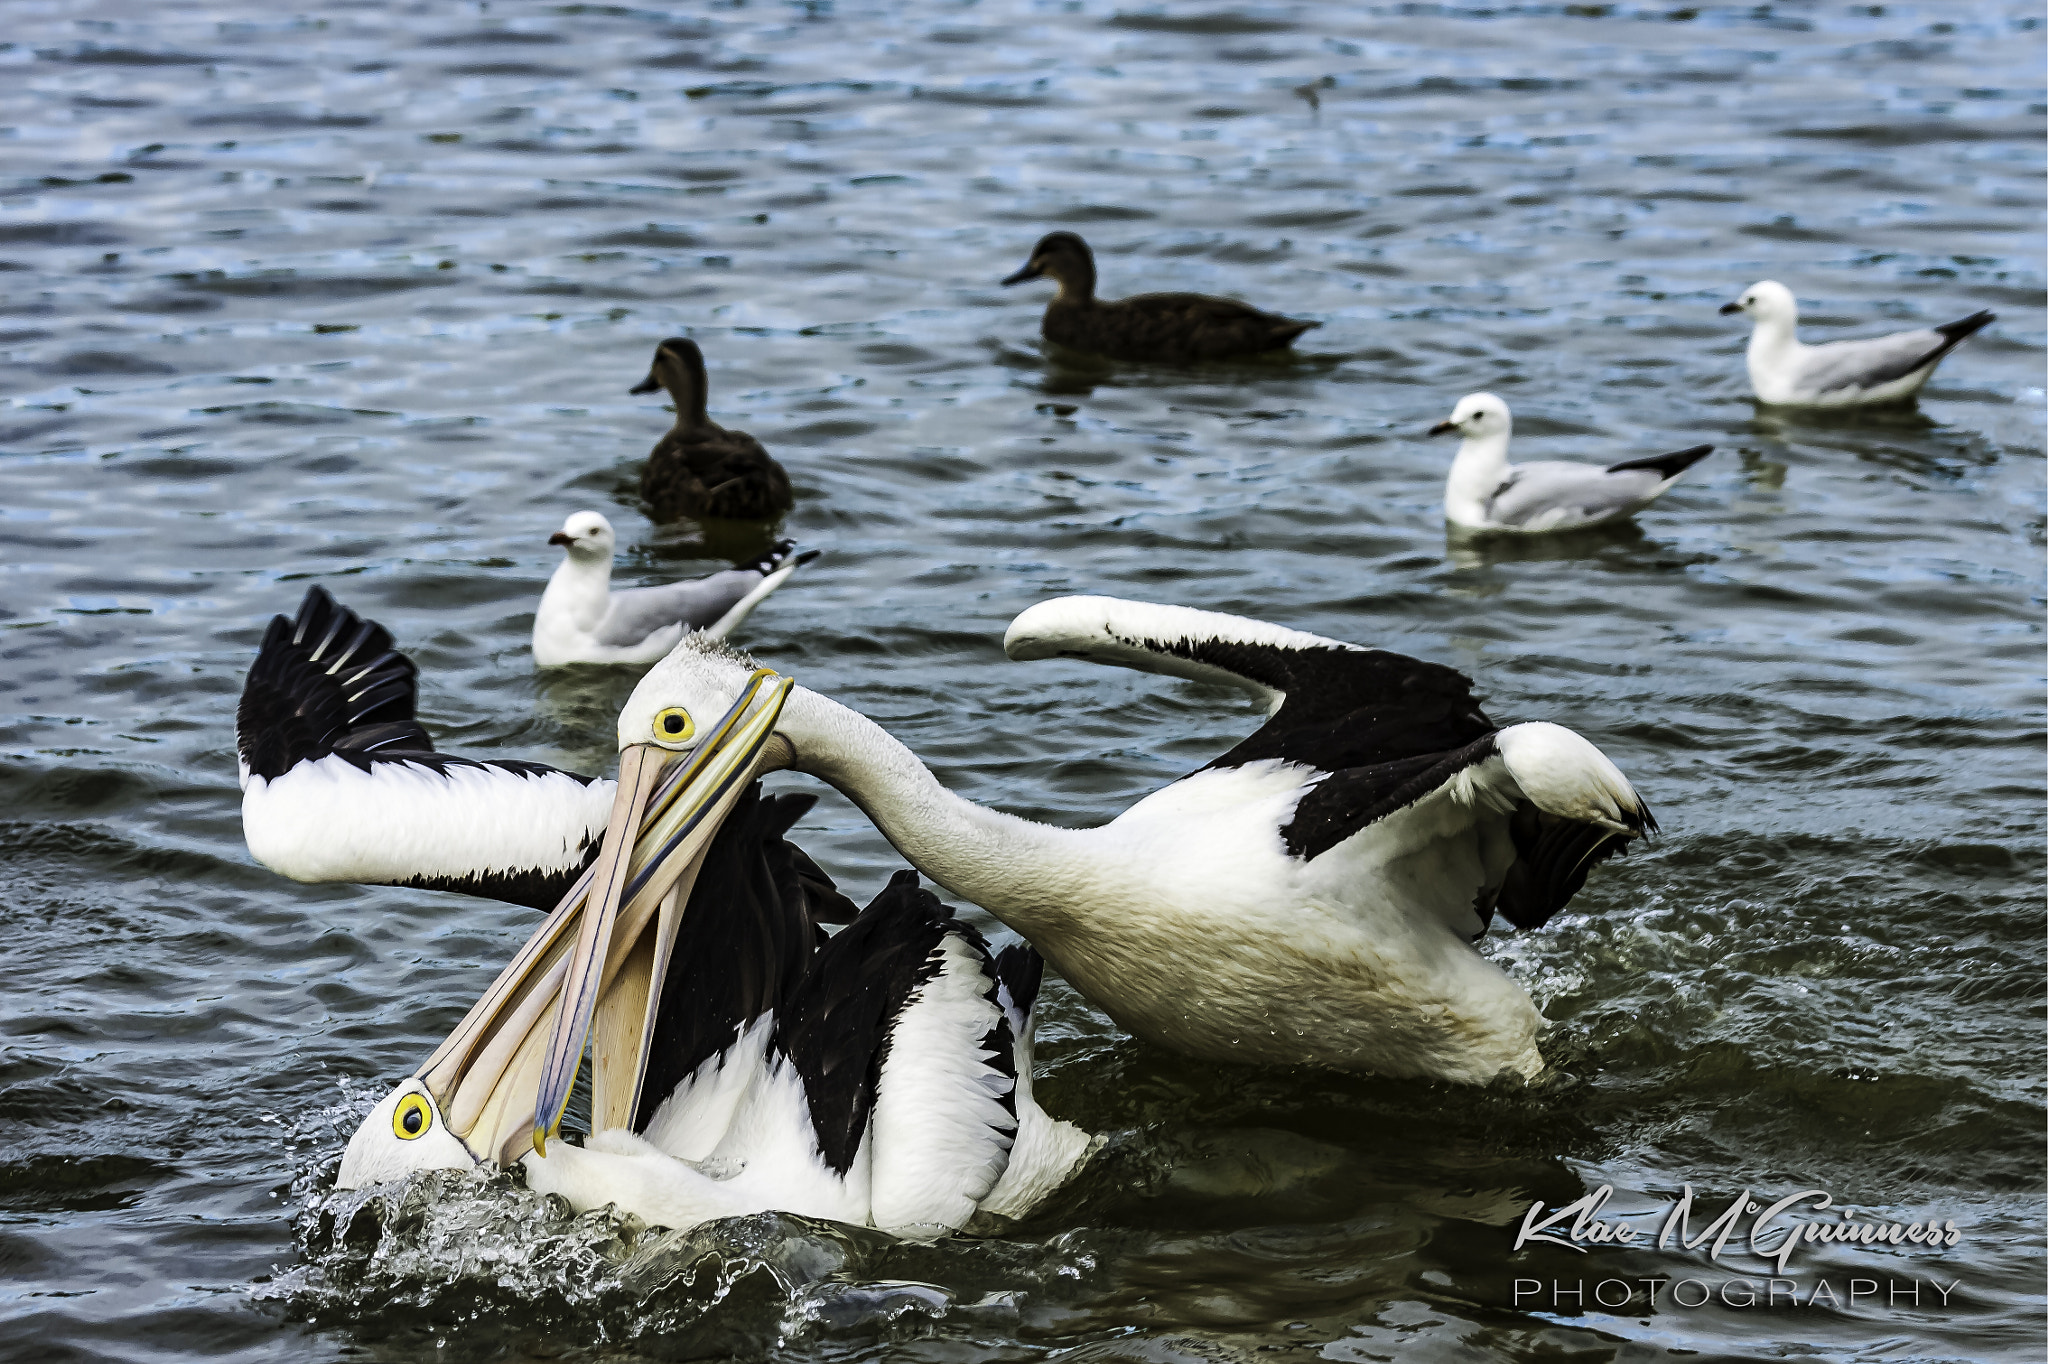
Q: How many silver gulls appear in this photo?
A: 3